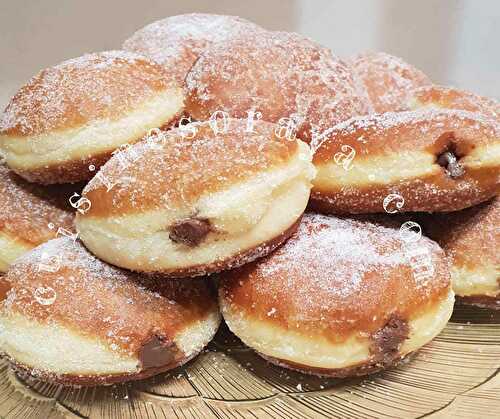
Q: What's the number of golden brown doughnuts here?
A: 11